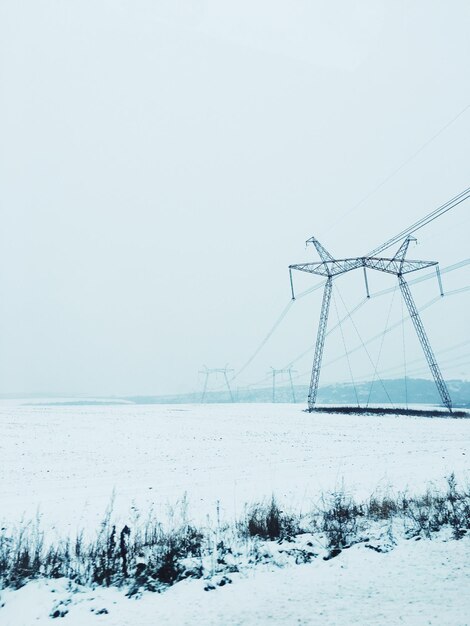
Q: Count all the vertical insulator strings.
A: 3